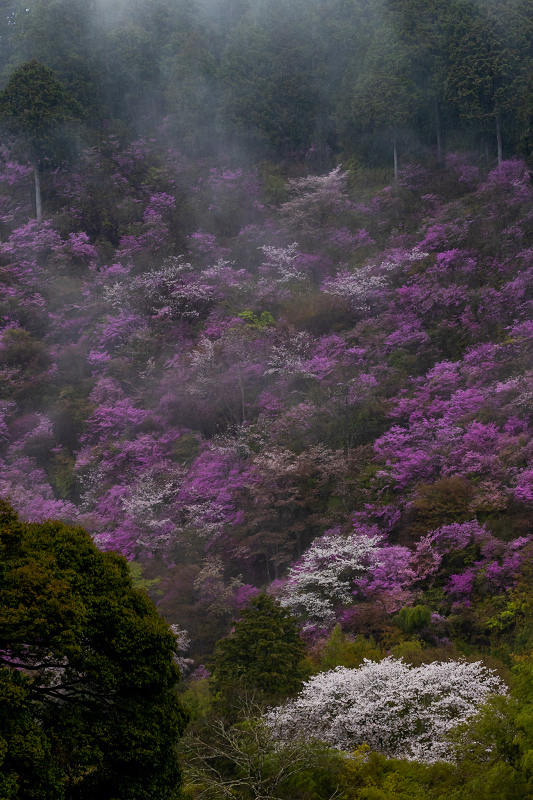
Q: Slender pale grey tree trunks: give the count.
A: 4